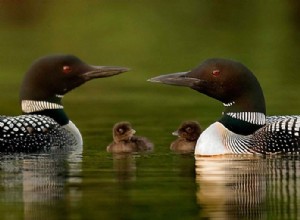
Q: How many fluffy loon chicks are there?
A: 2